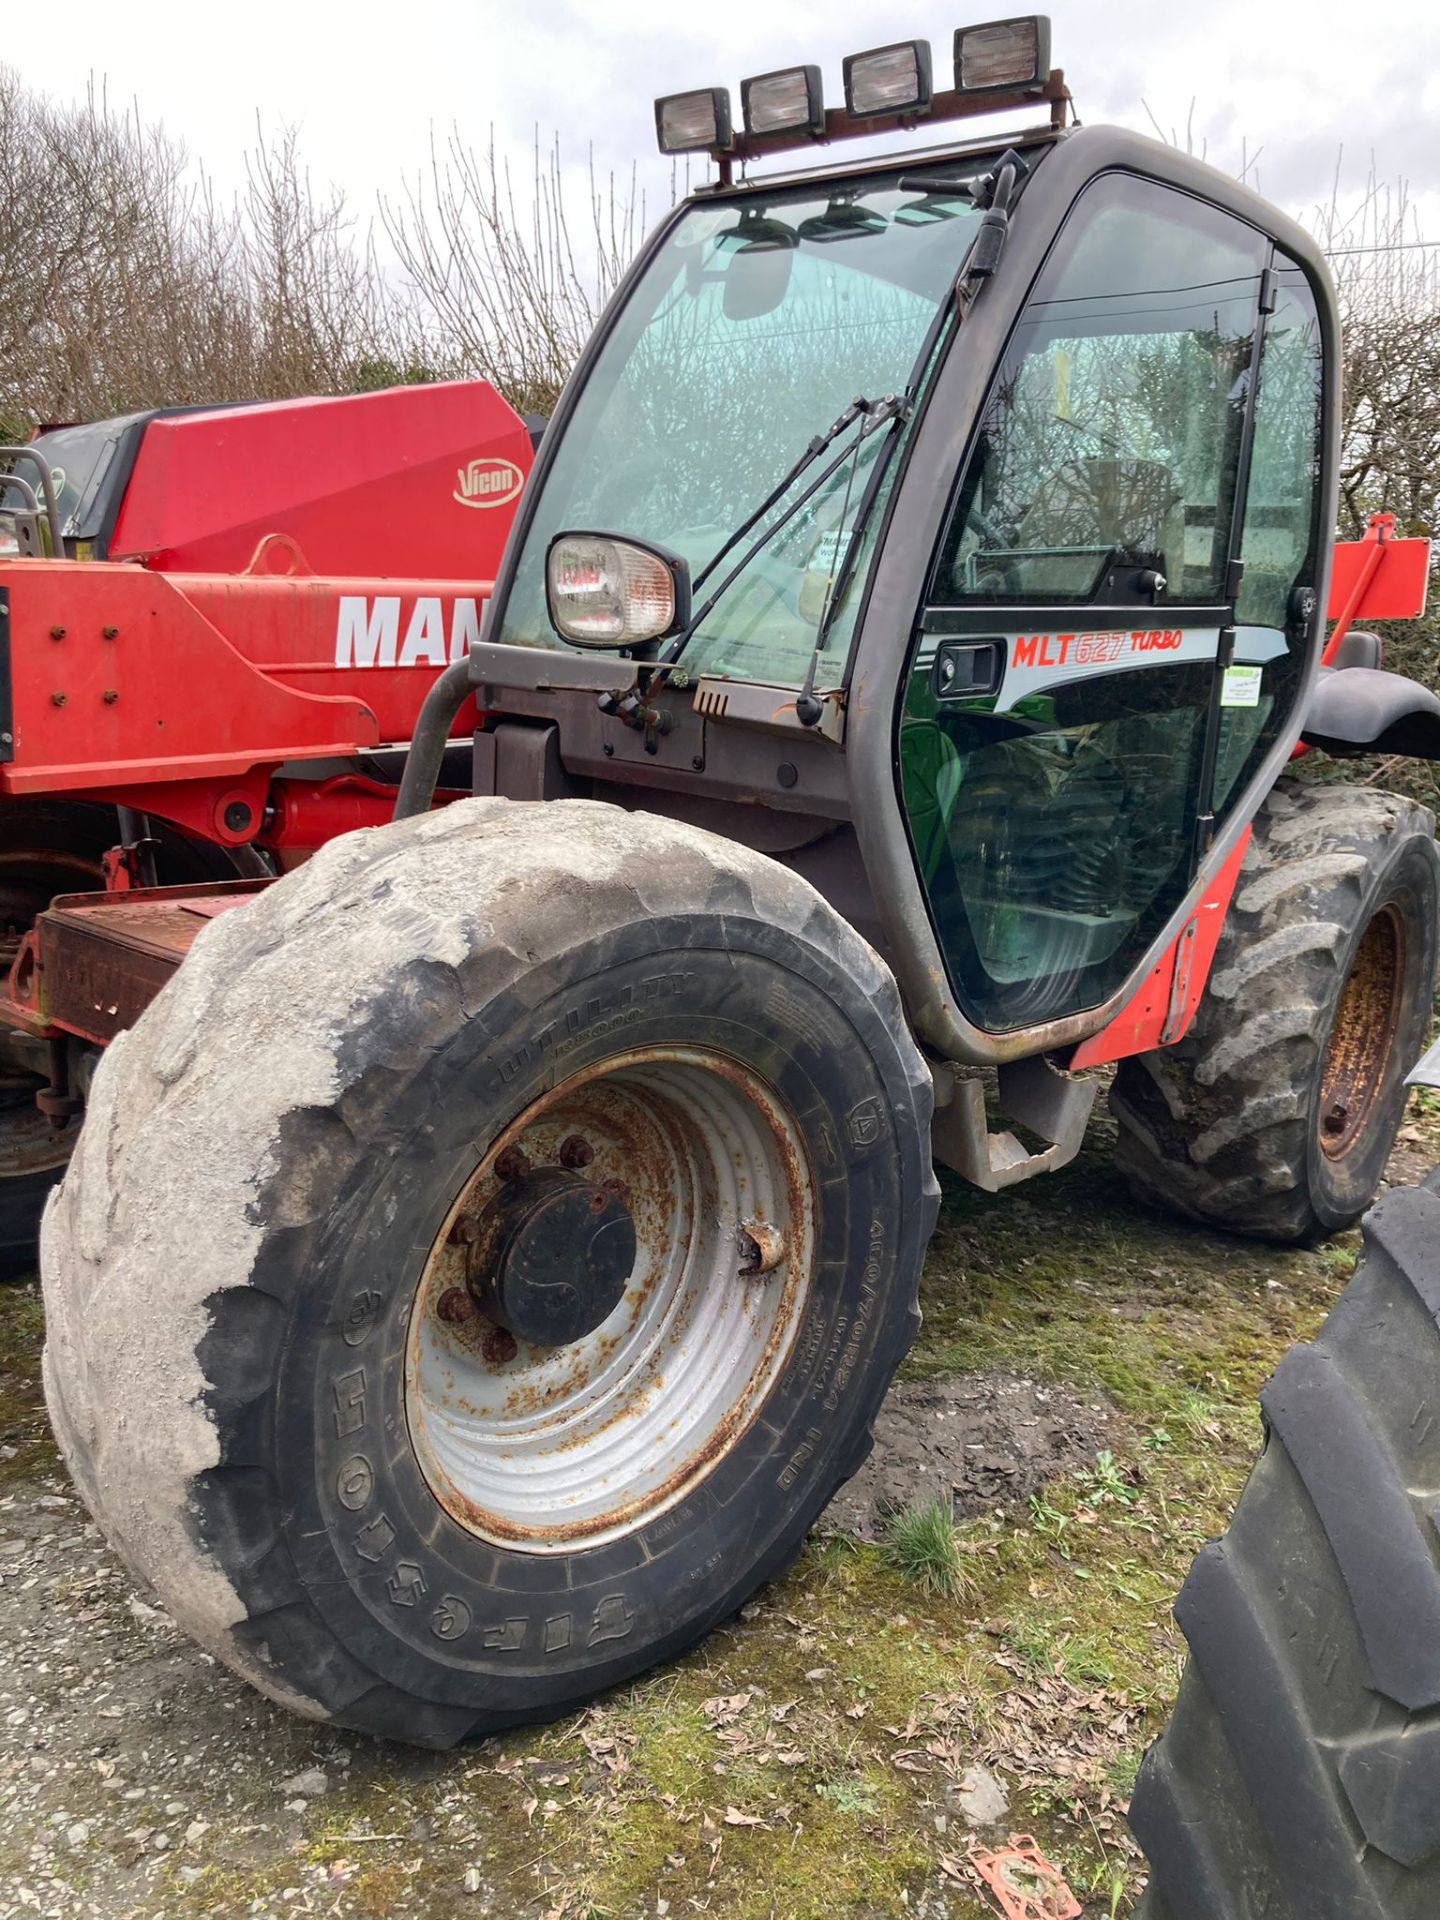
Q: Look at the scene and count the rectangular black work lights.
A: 4